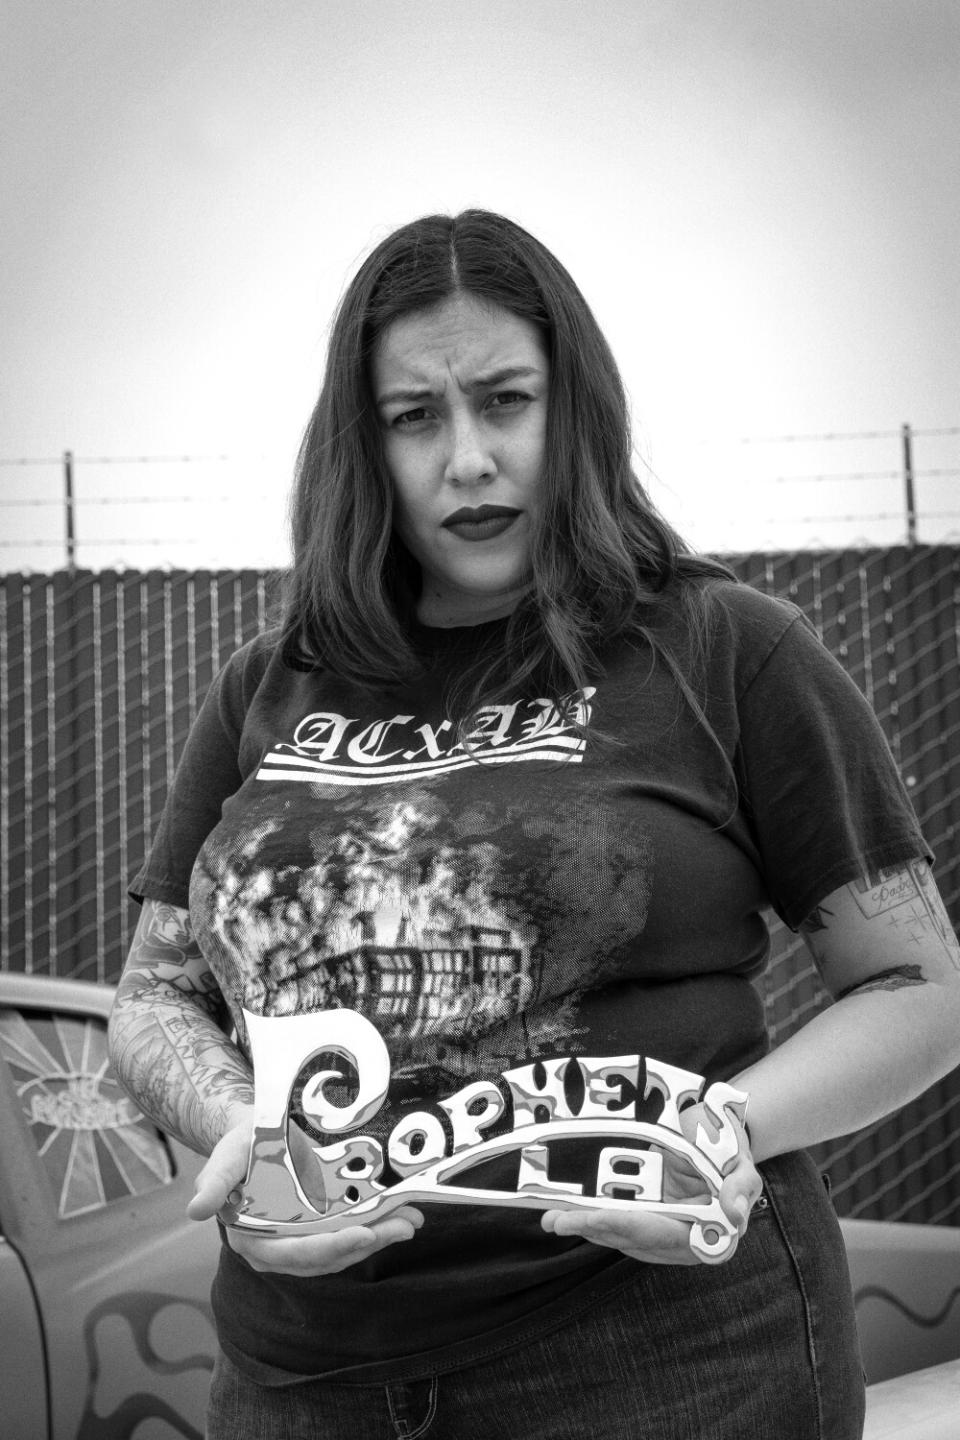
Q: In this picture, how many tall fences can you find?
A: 1